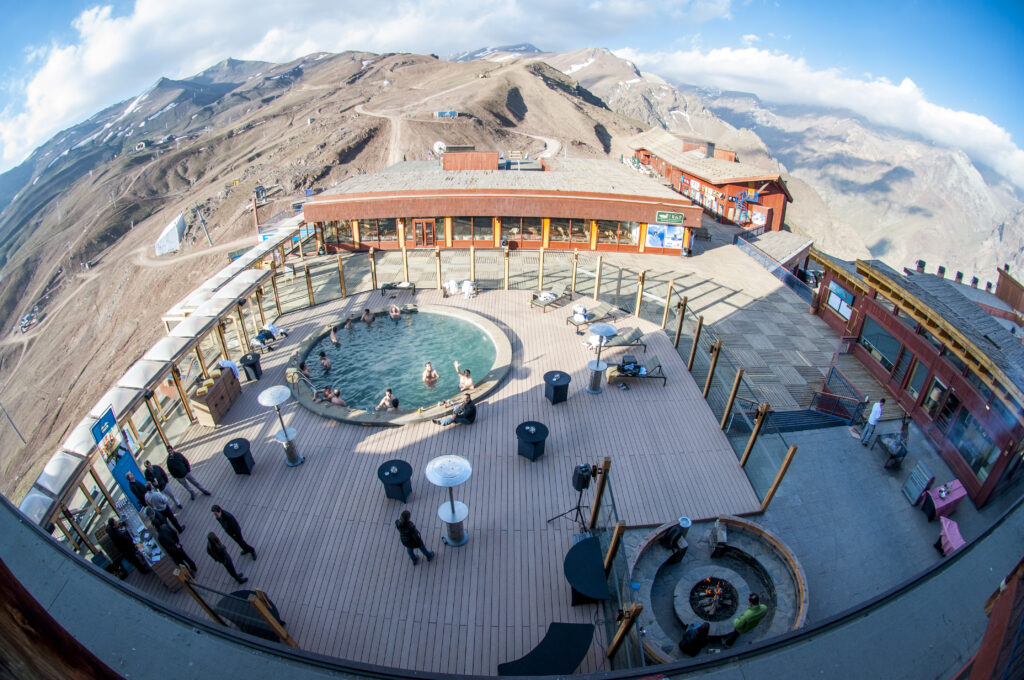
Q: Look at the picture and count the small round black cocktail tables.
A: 5